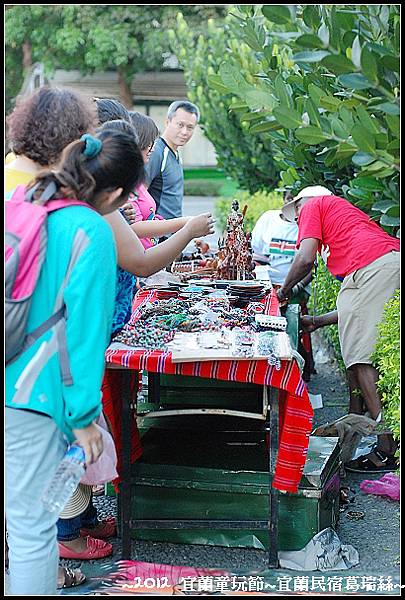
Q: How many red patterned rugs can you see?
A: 1